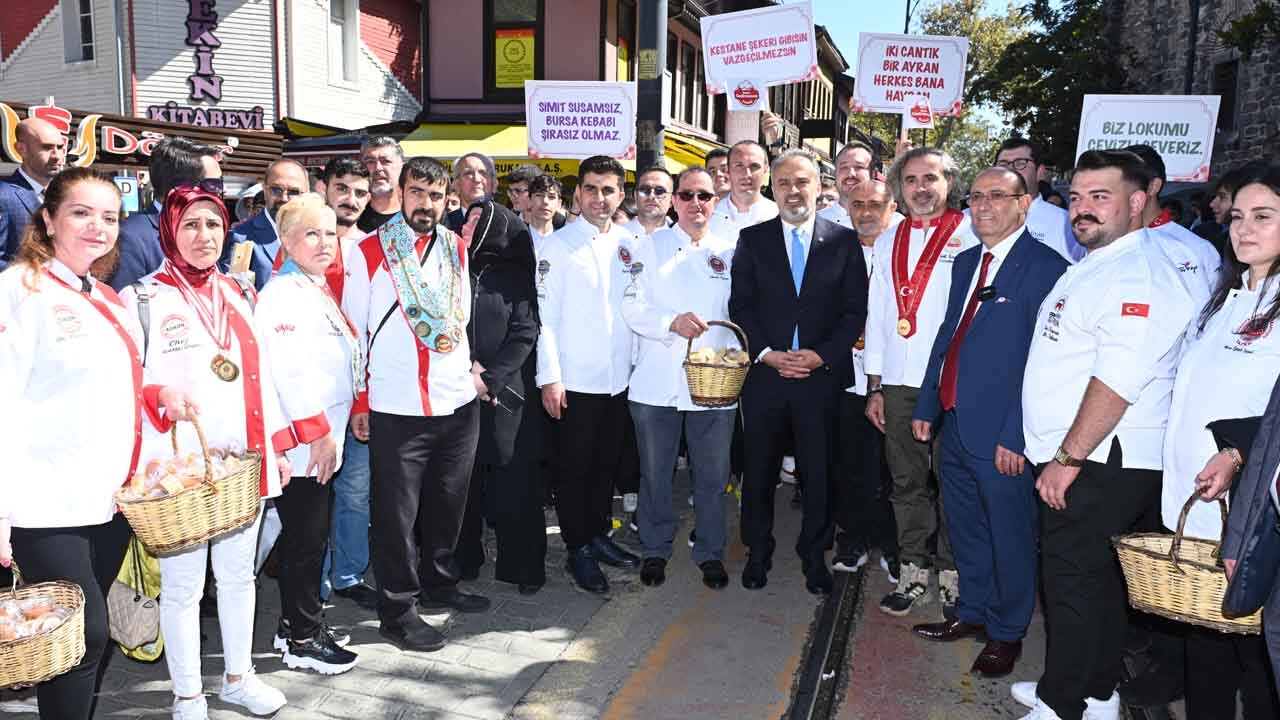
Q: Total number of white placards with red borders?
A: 4